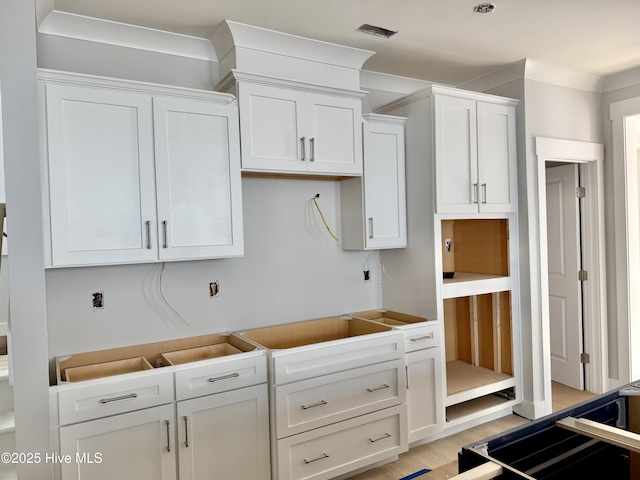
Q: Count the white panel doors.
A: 11